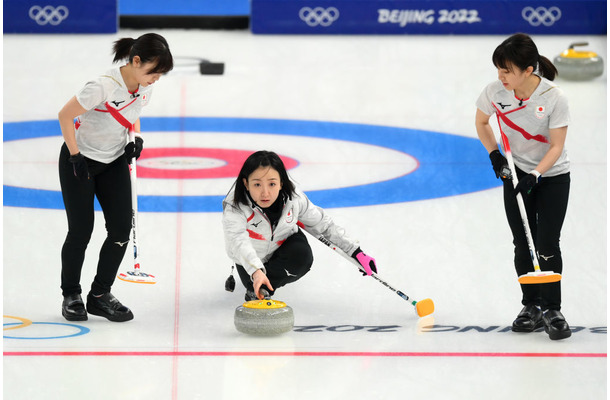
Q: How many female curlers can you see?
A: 3